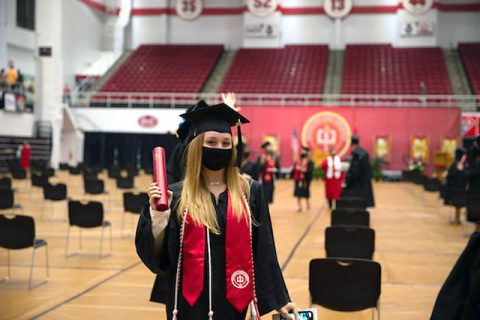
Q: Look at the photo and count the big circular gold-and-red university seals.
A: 1